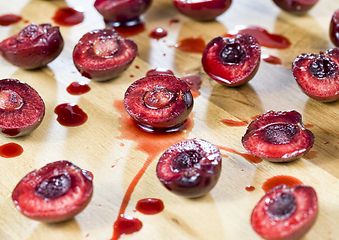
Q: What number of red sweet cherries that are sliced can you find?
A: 14